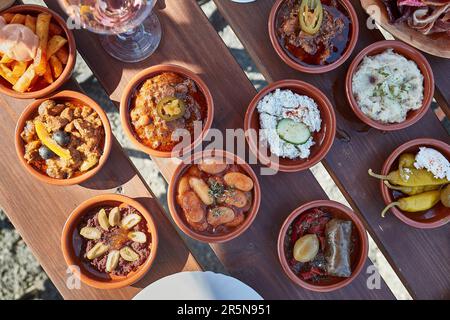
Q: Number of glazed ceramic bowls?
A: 10